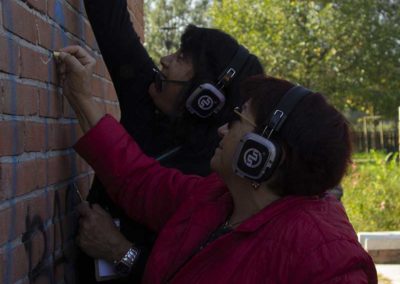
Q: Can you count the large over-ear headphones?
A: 2